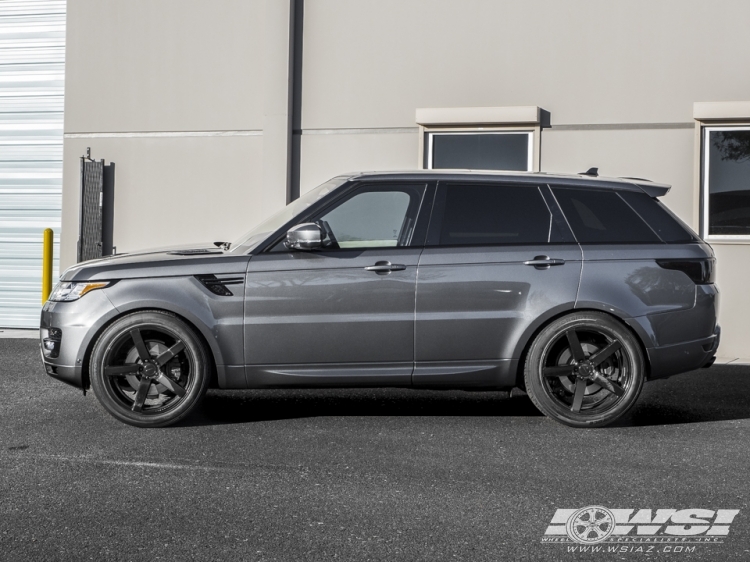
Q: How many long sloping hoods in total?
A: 1